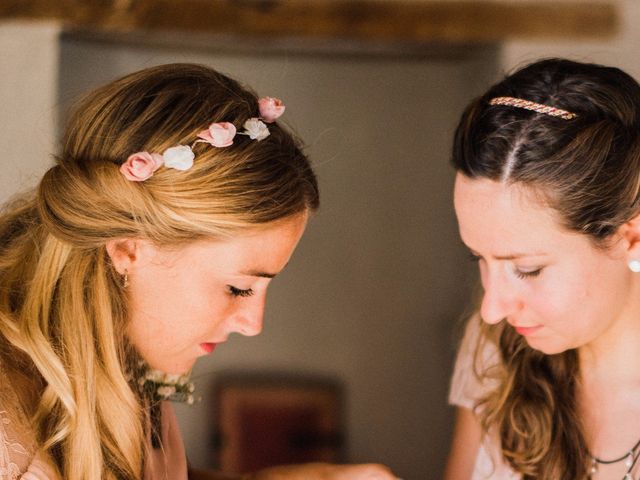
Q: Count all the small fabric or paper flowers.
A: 5